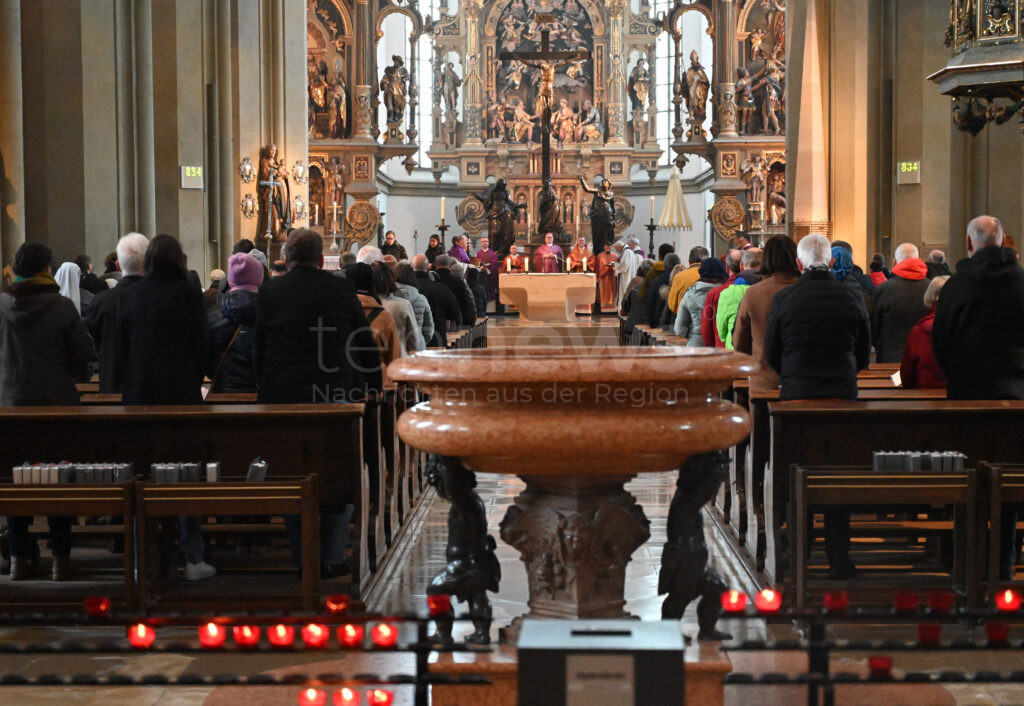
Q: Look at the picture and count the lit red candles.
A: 13